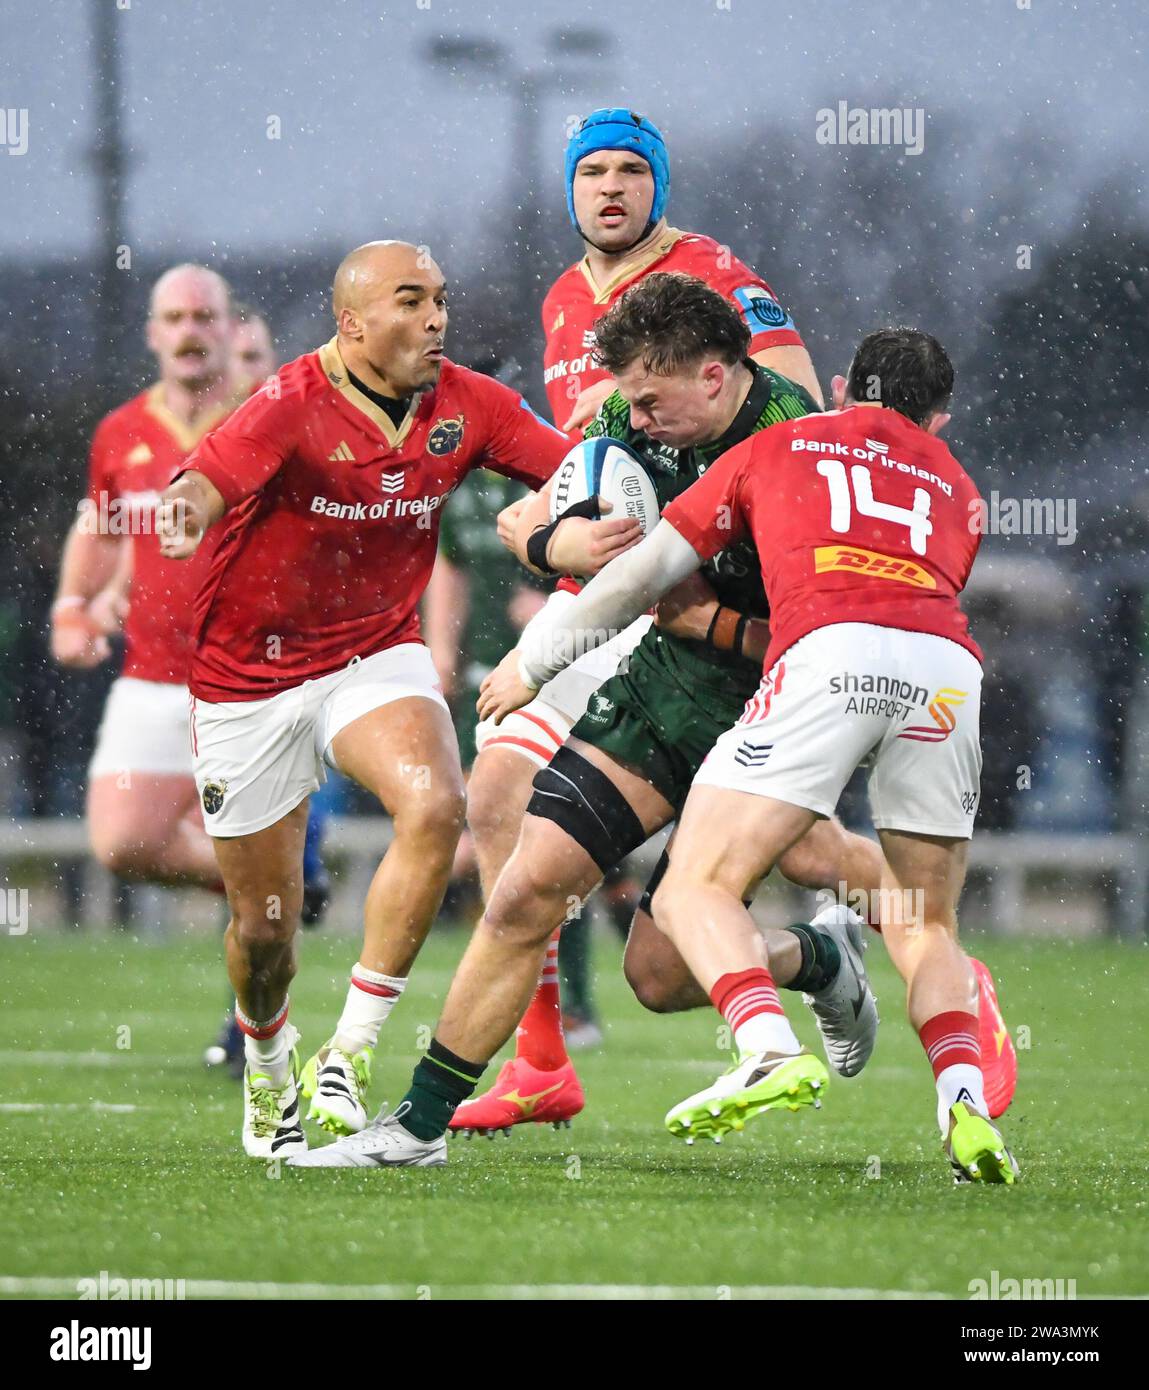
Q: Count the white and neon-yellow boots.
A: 4